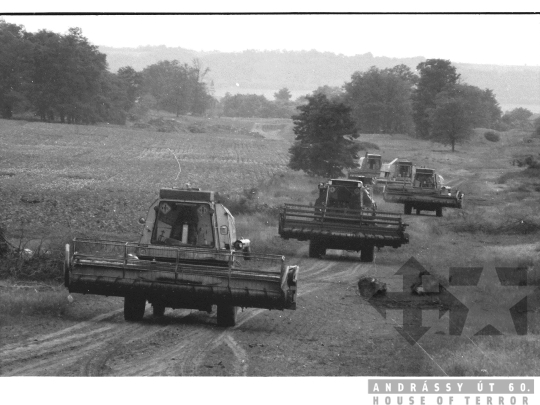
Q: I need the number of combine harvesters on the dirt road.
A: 5